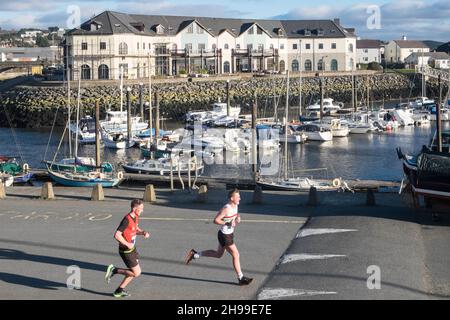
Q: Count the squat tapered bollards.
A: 8